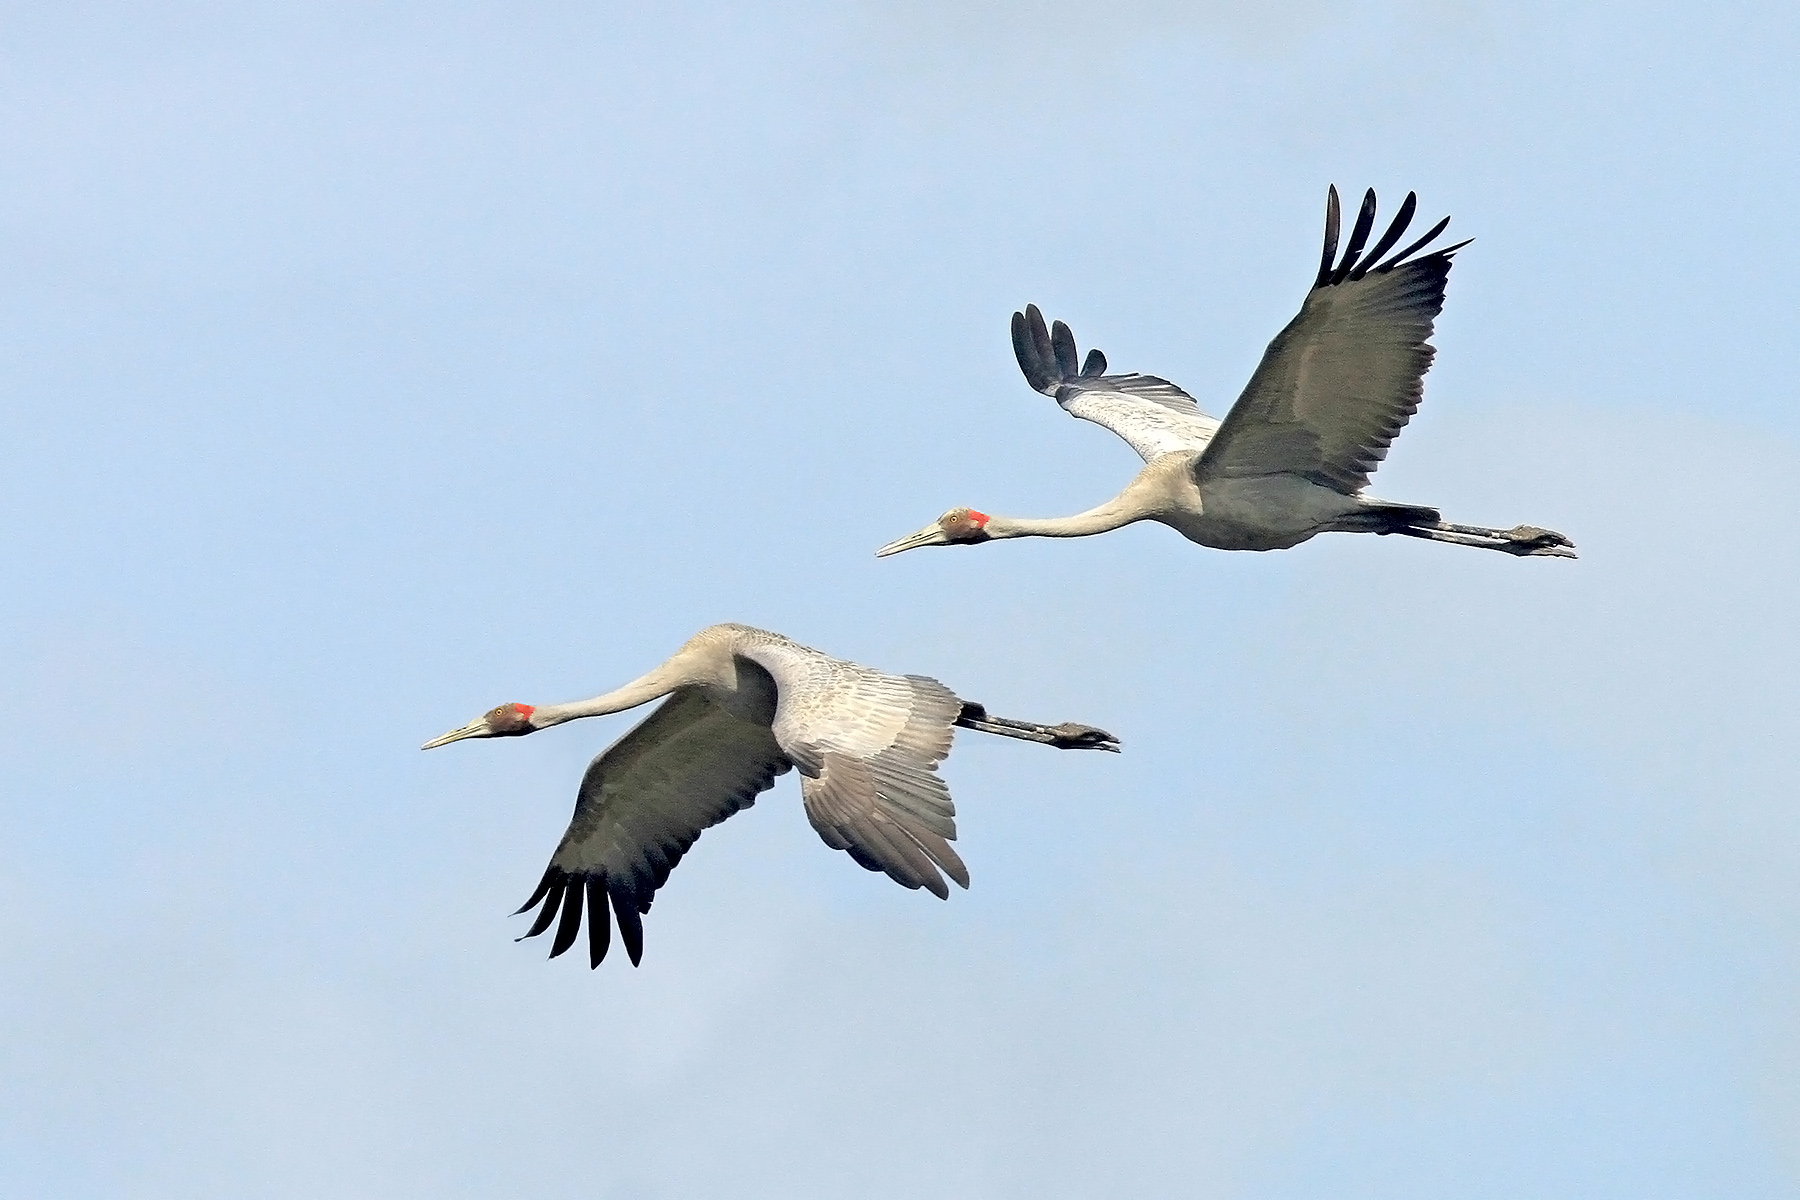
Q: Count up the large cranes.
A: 2